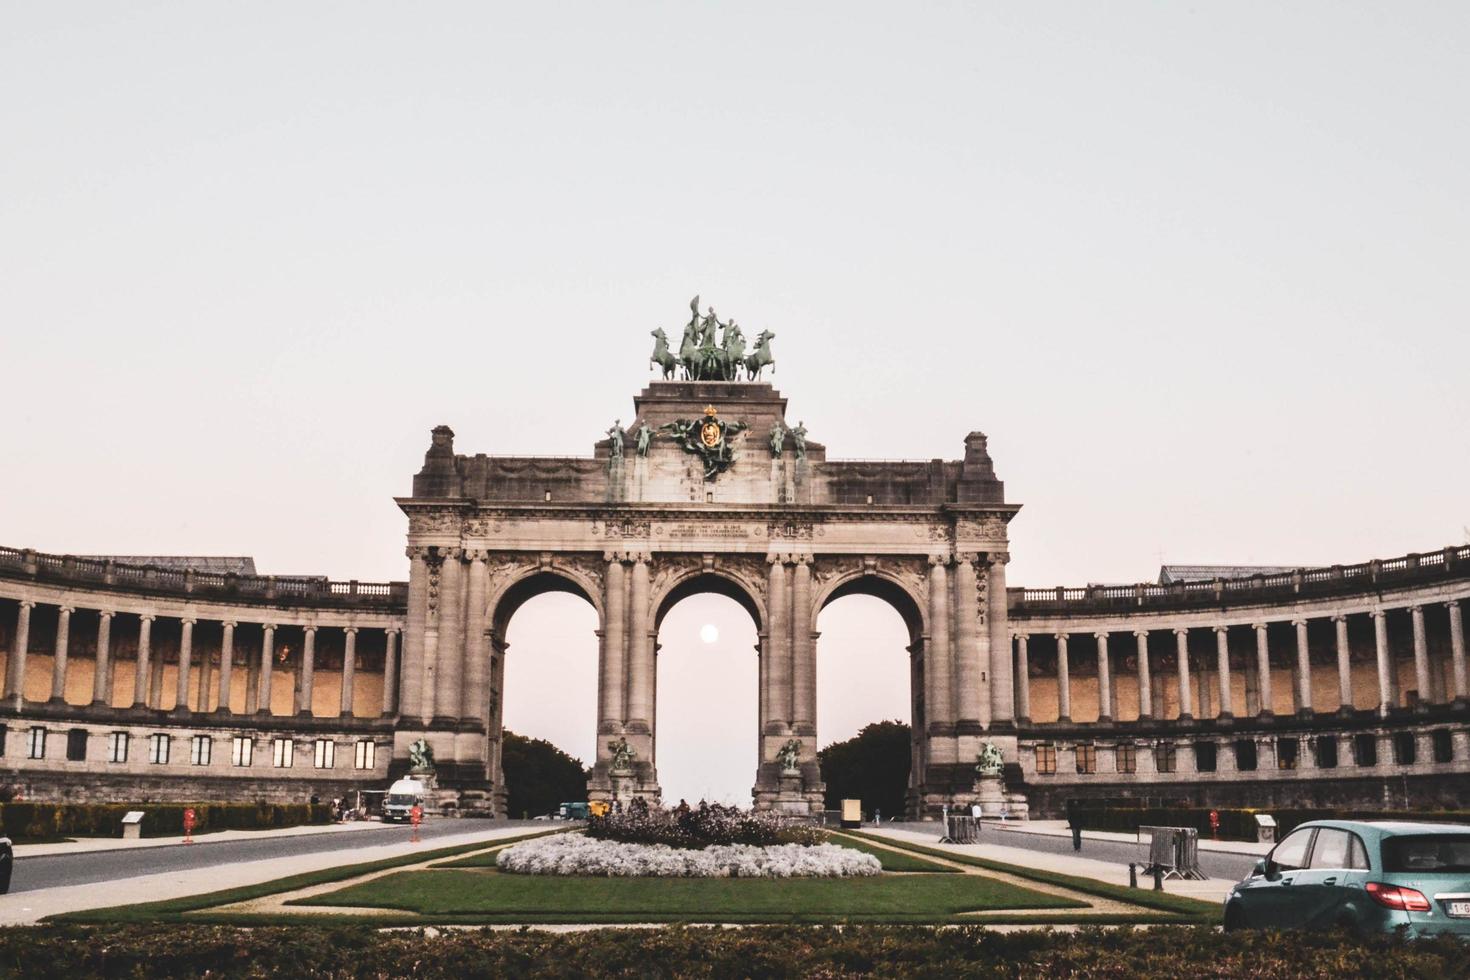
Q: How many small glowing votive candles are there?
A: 0